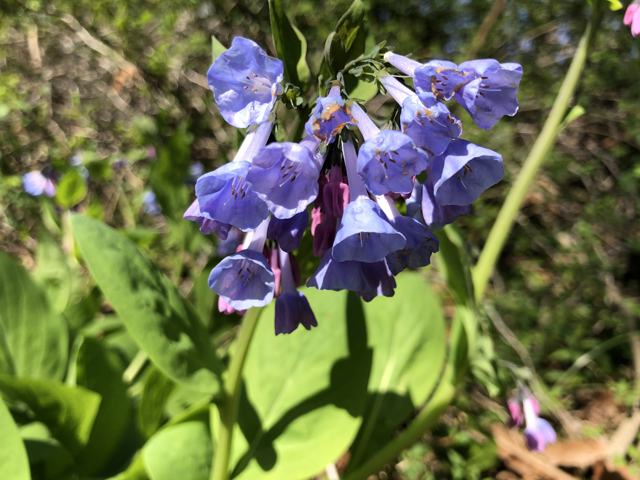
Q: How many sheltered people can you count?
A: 0